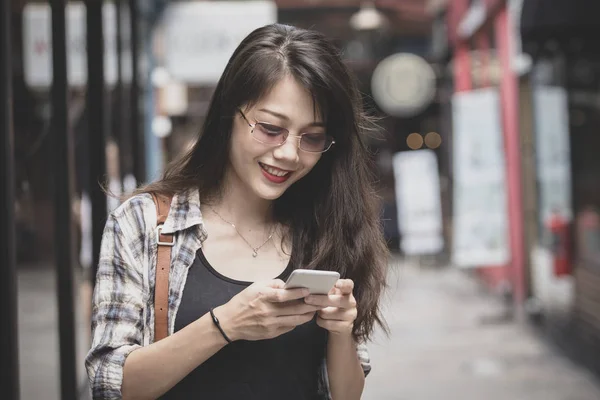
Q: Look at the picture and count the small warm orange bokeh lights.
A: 2